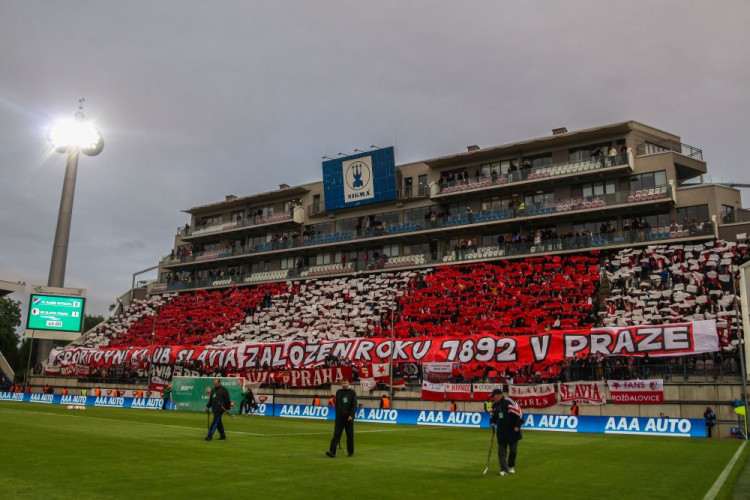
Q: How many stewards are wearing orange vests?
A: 13